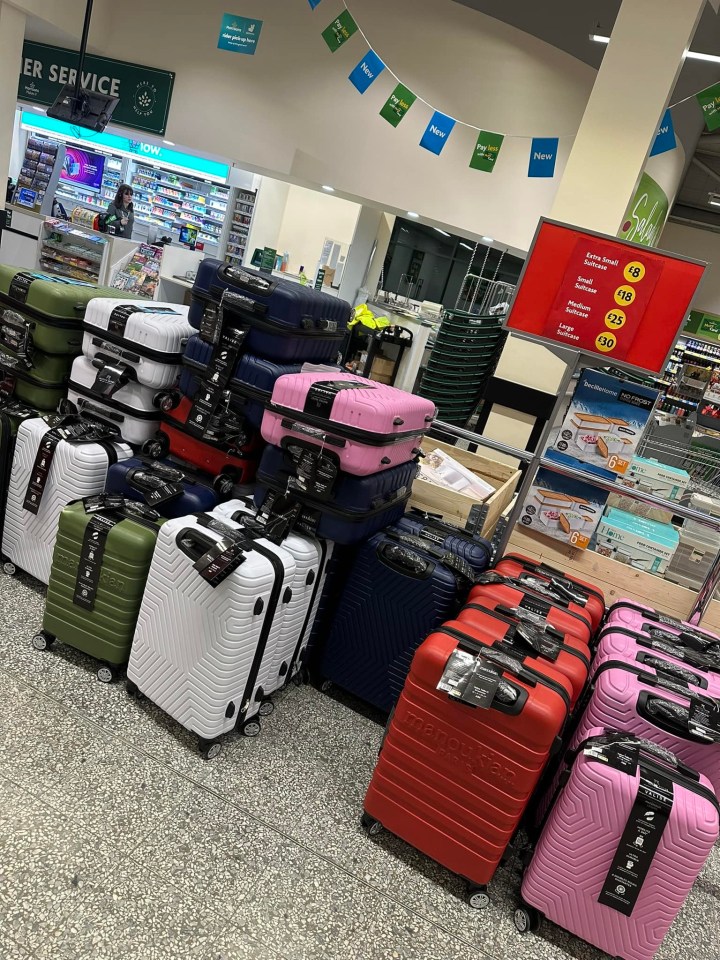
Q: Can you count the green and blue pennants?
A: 9